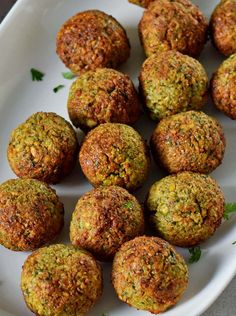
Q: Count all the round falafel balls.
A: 15